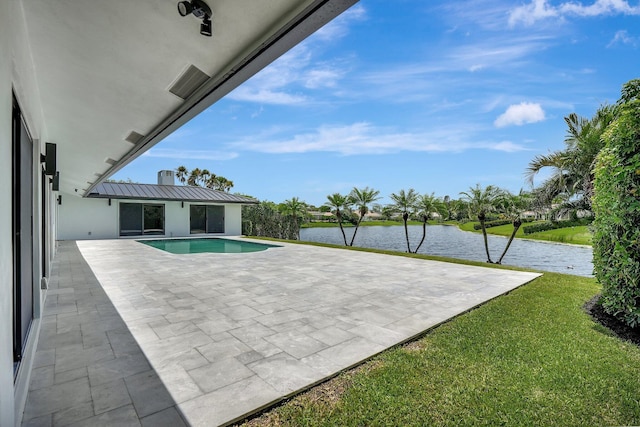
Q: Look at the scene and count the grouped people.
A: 0